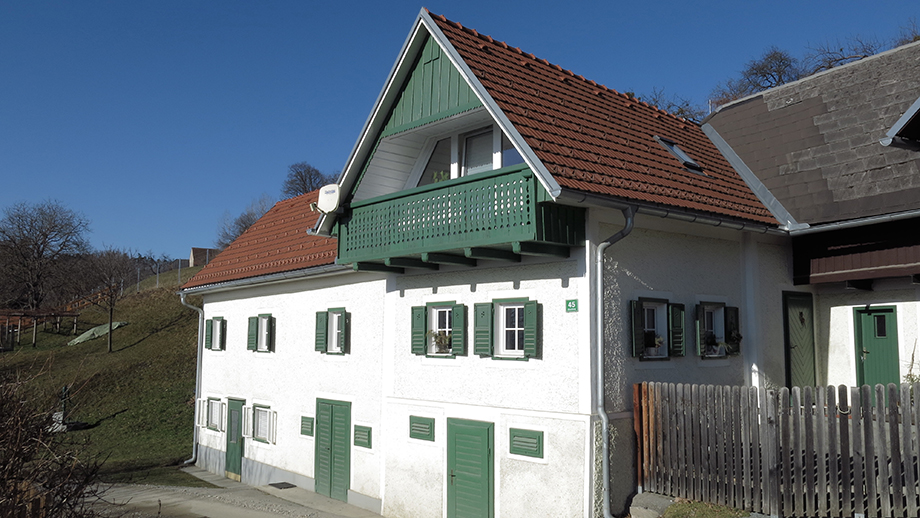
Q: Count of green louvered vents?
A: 4